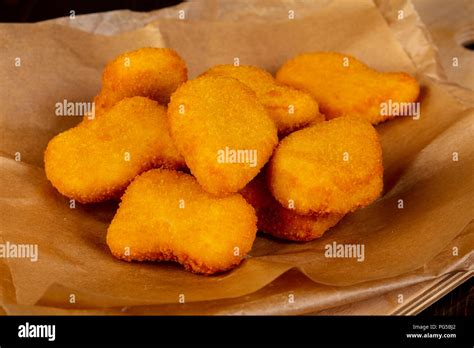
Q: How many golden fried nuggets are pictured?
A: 8